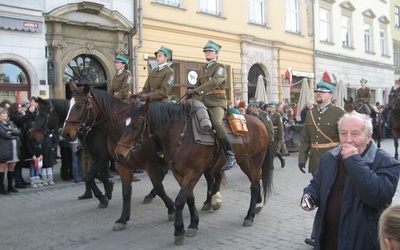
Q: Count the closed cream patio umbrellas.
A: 3